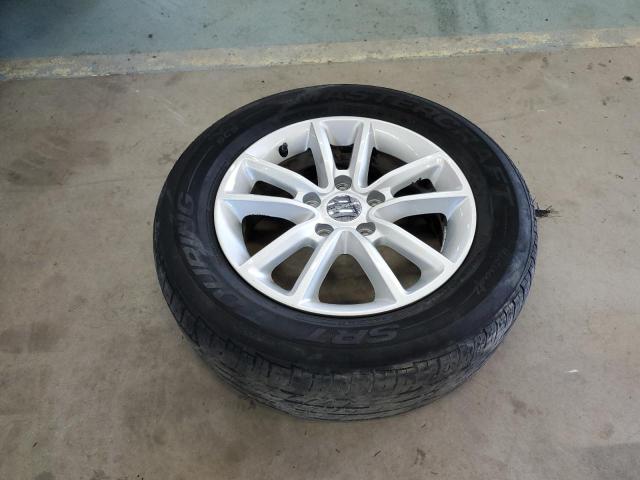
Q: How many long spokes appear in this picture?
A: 10